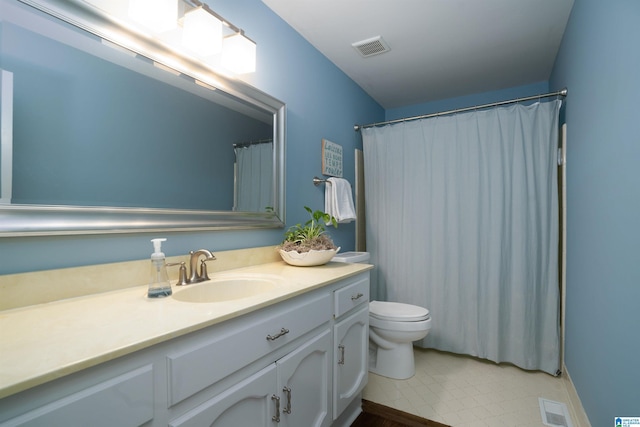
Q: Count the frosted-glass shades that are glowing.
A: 3